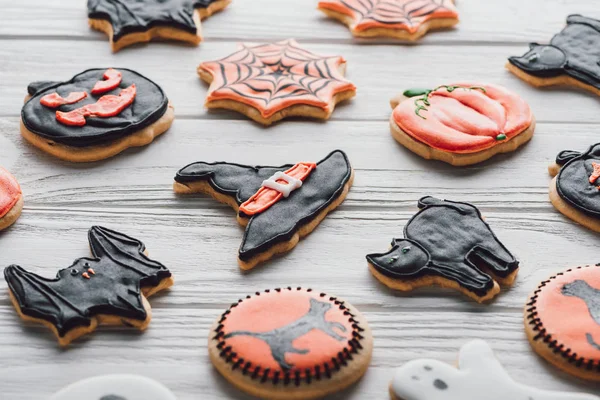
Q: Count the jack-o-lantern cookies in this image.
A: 2